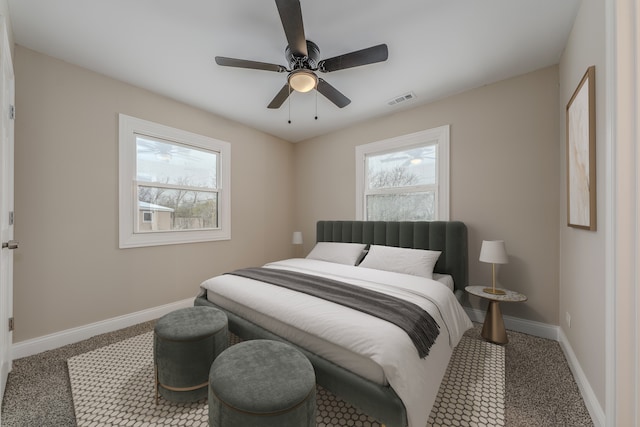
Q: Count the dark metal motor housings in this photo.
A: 1